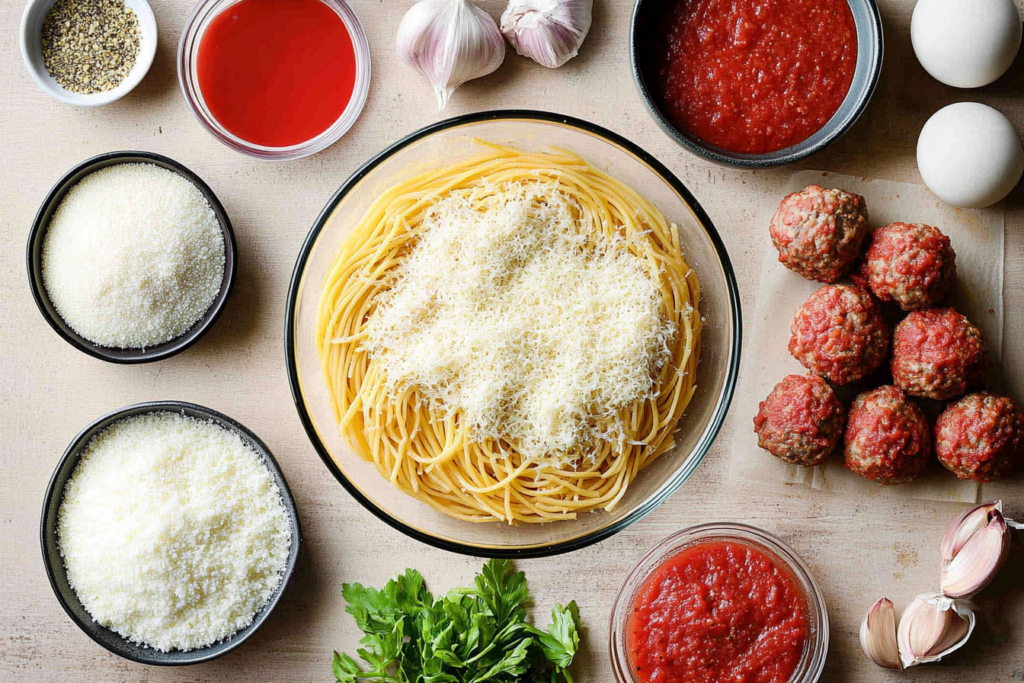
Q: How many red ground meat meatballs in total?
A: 7